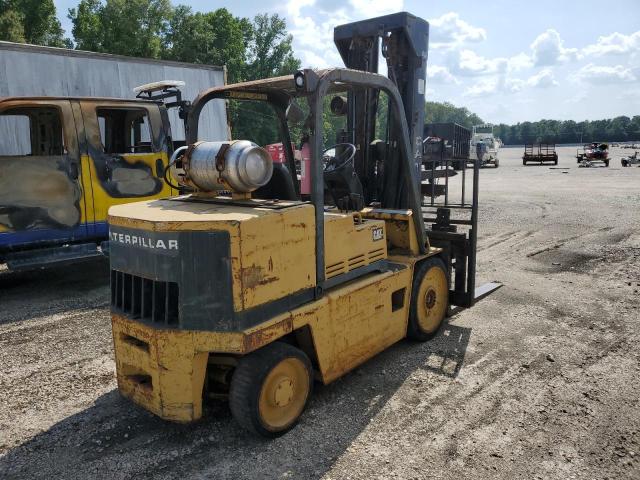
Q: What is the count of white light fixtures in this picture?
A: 1